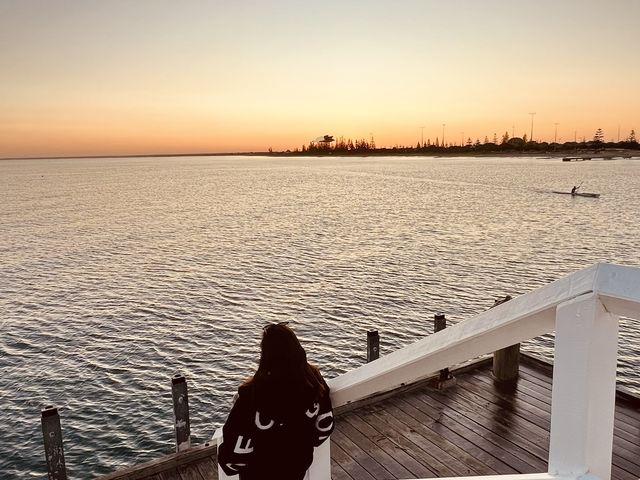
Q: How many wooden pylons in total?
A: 5